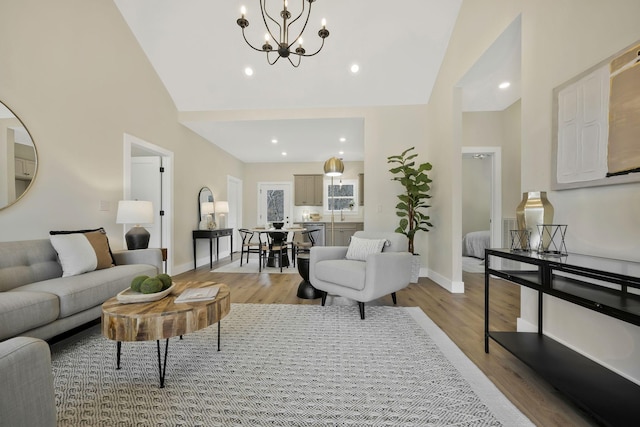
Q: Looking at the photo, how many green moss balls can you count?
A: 3